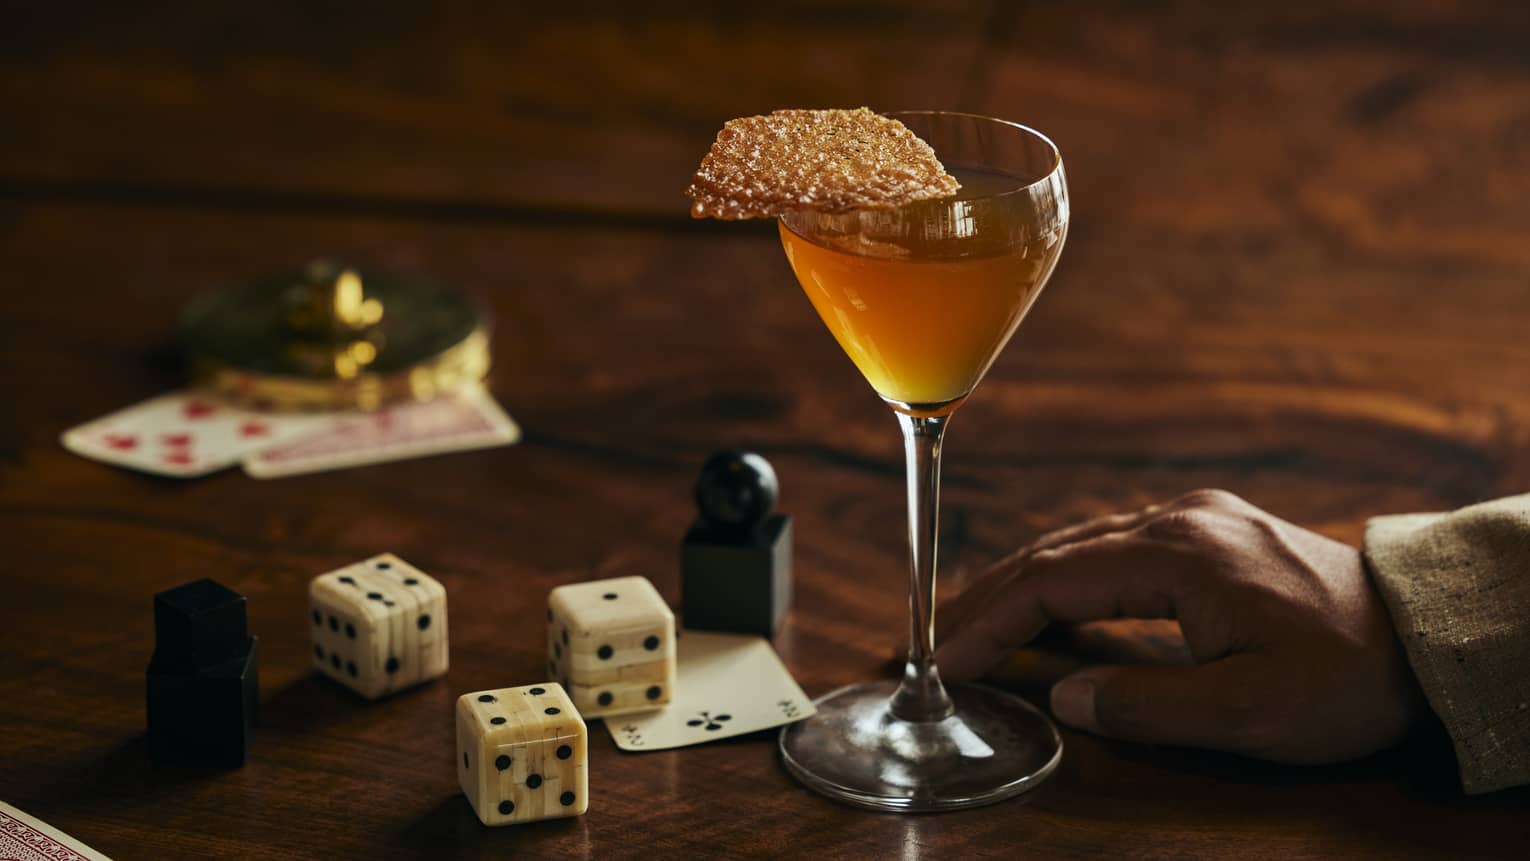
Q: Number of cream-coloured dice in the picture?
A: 3